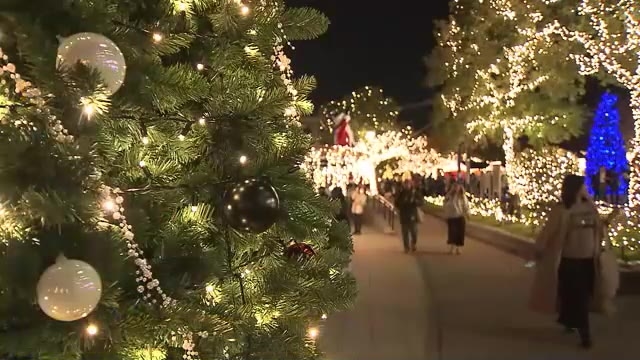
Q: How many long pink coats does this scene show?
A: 1